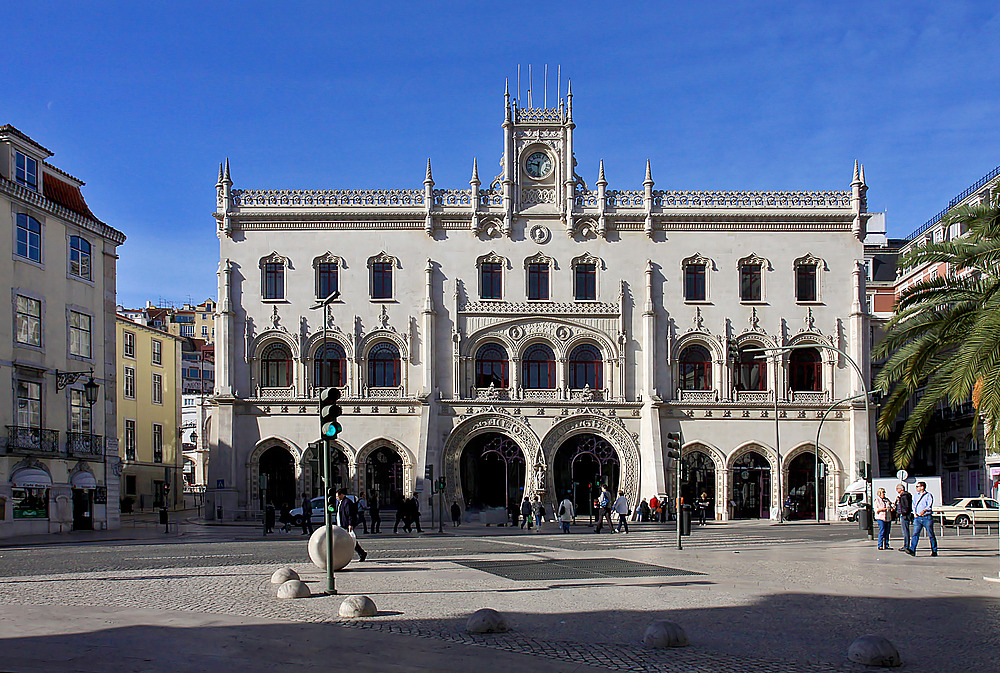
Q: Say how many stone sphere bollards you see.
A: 7